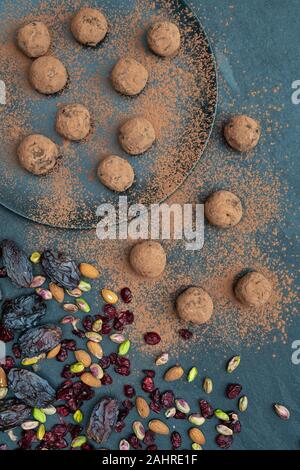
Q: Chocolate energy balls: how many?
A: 14